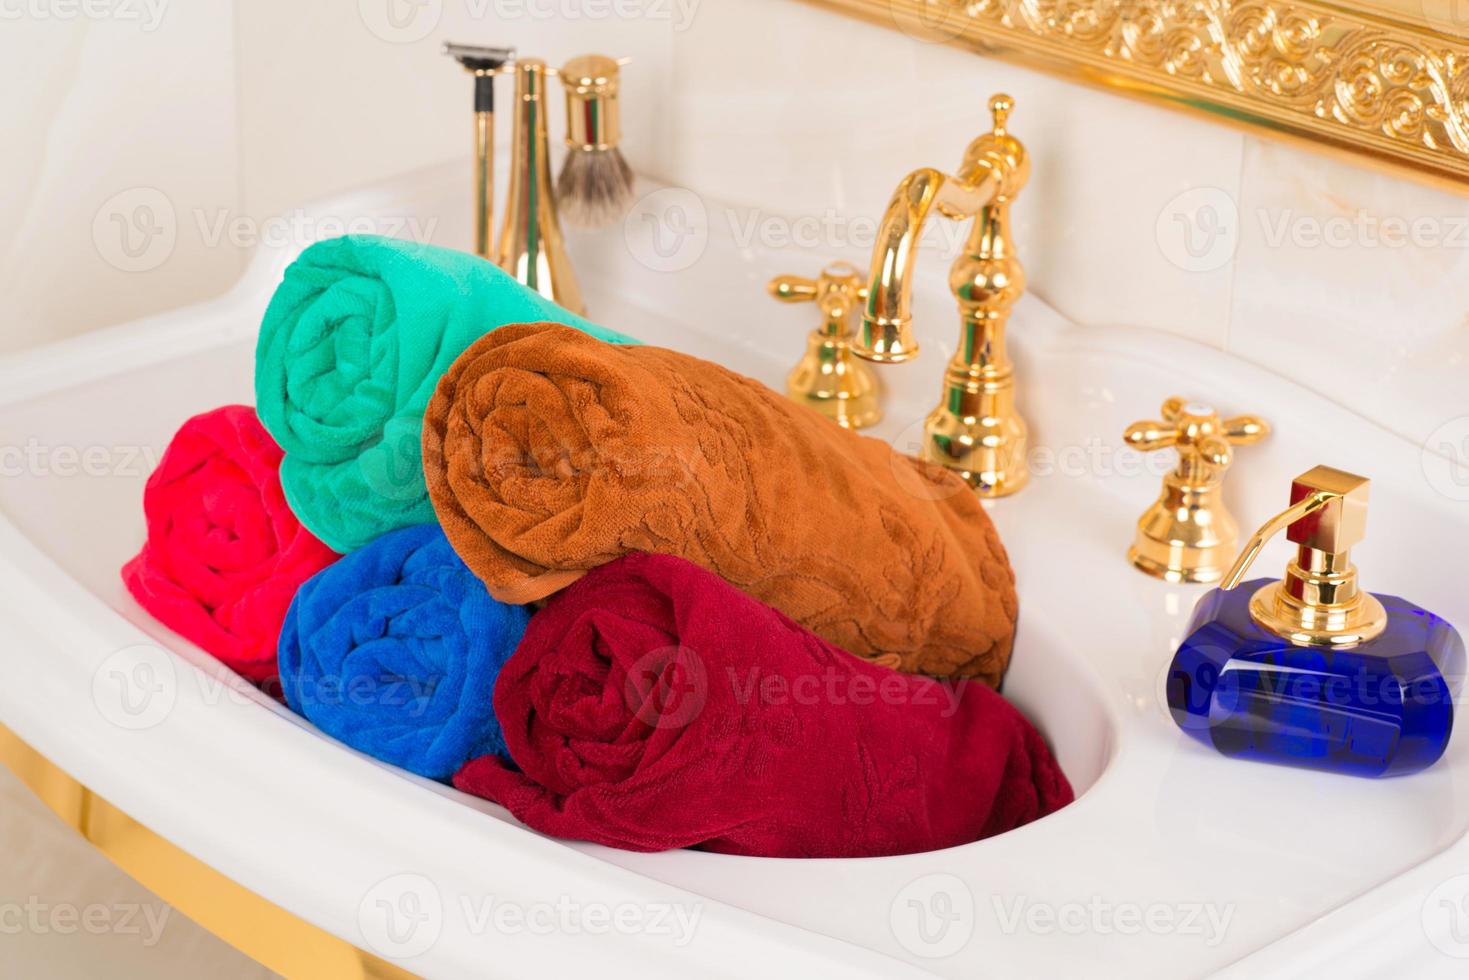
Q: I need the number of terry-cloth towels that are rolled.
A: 5